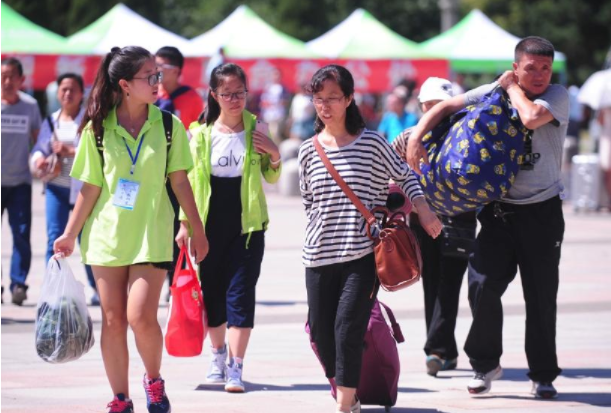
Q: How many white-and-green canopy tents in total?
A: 5